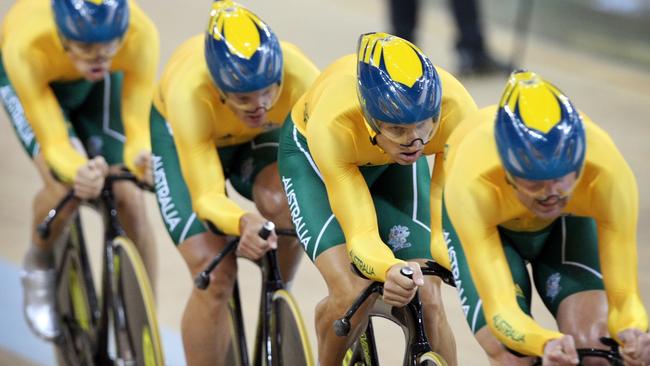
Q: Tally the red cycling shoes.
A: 0